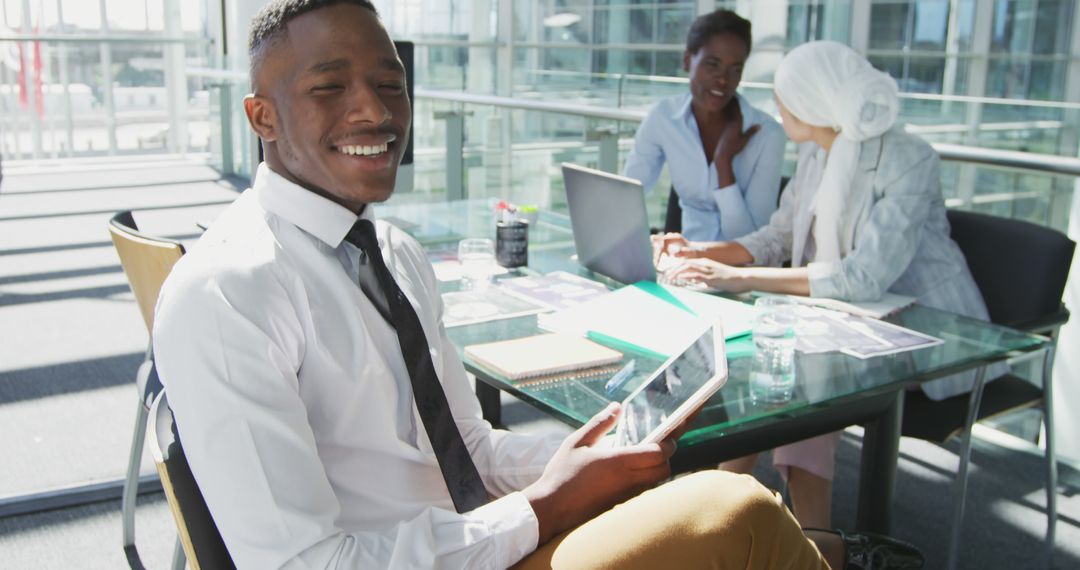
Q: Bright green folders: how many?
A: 1